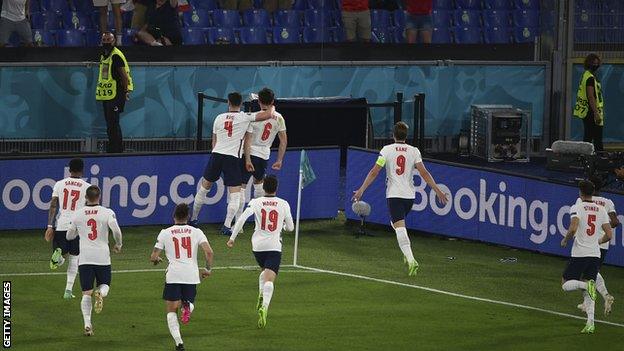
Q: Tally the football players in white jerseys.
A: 9